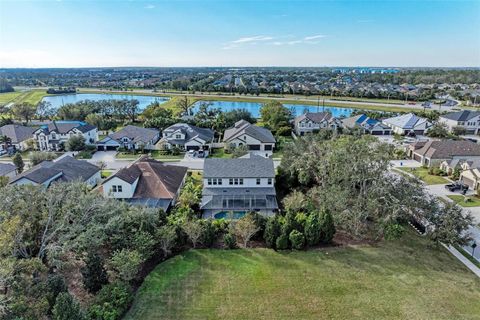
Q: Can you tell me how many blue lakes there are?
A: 2